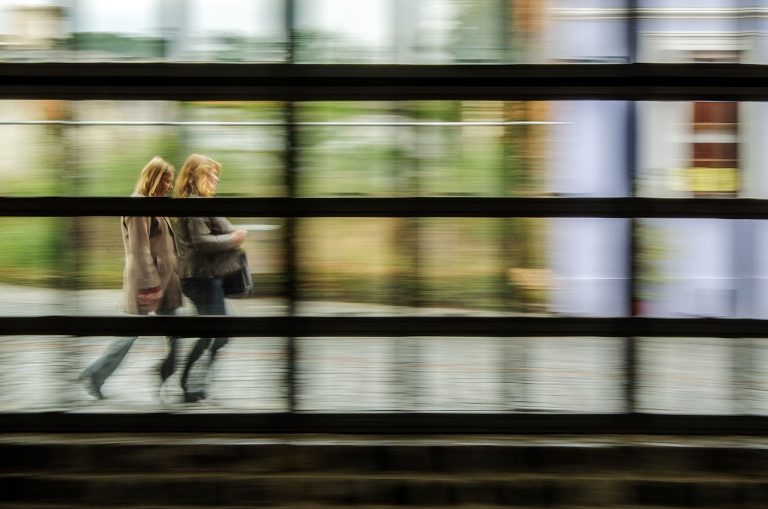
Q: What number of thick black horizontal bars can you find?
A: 4